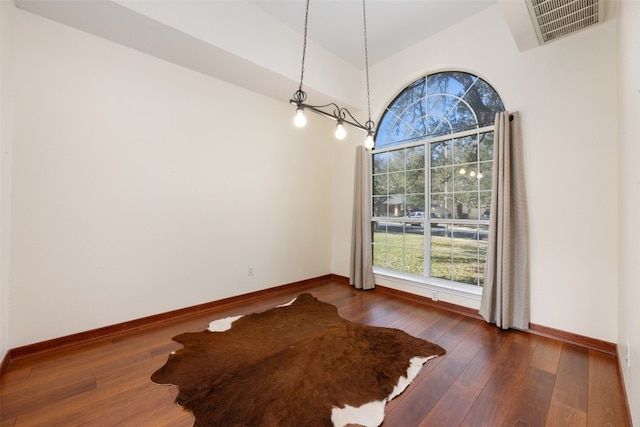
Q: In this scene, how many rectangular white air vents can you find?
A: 1